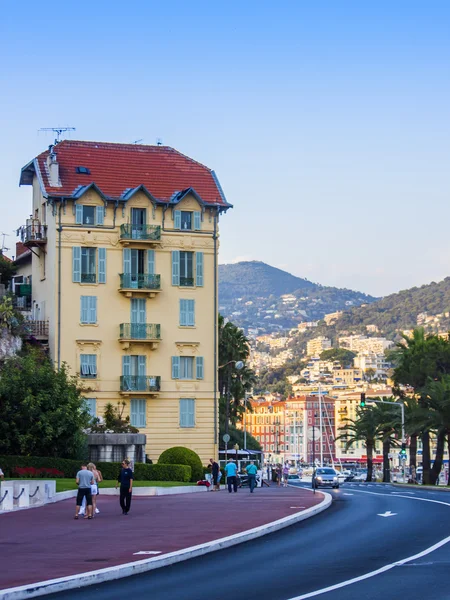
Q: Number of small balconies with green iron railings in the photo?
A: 4